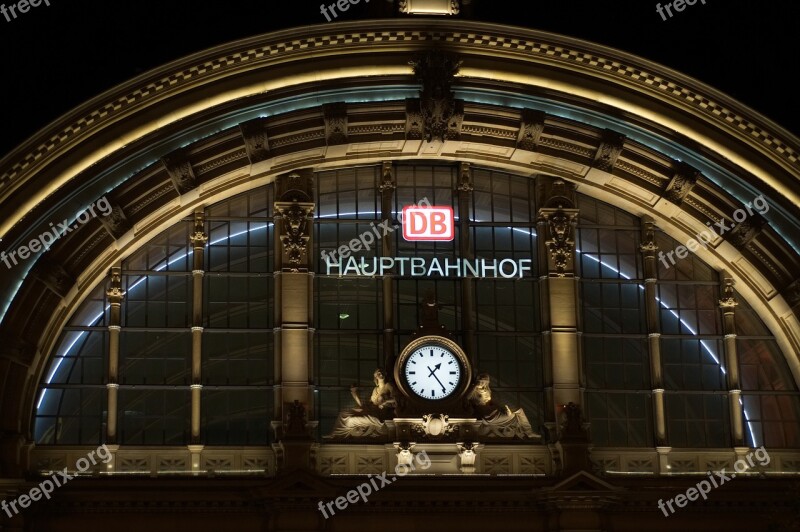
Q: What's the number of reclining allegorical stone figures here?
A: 2